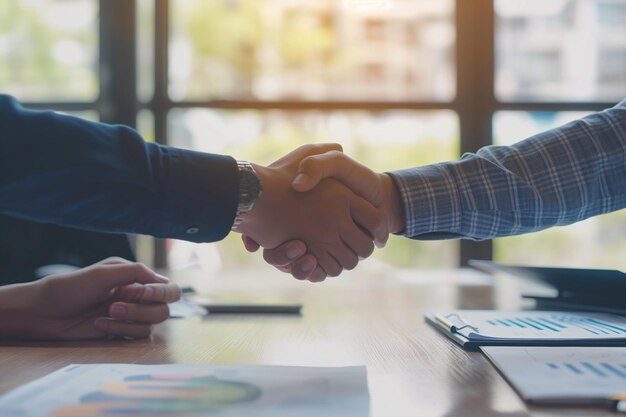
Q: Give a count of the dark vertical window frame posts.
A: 3